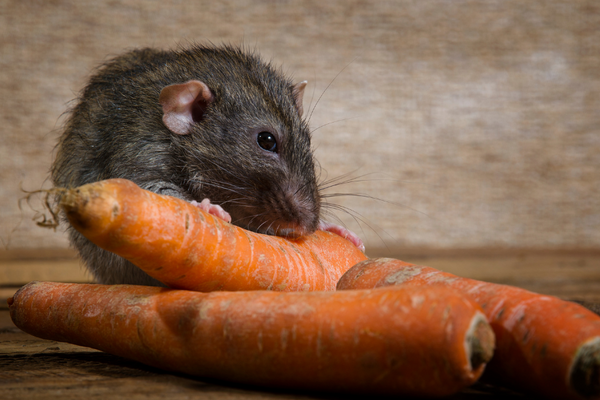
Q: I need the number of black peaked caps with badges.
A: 0